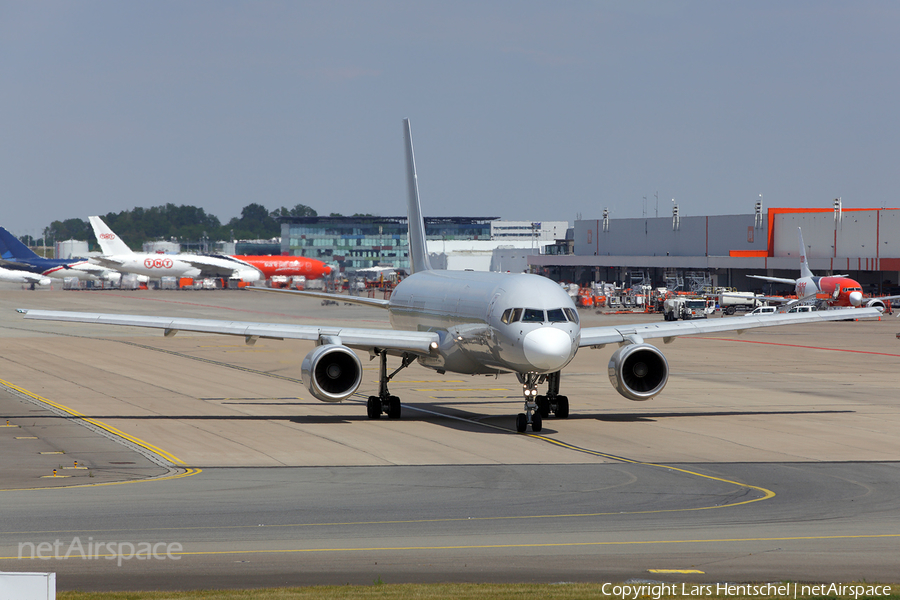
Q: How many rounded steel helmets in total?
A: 0